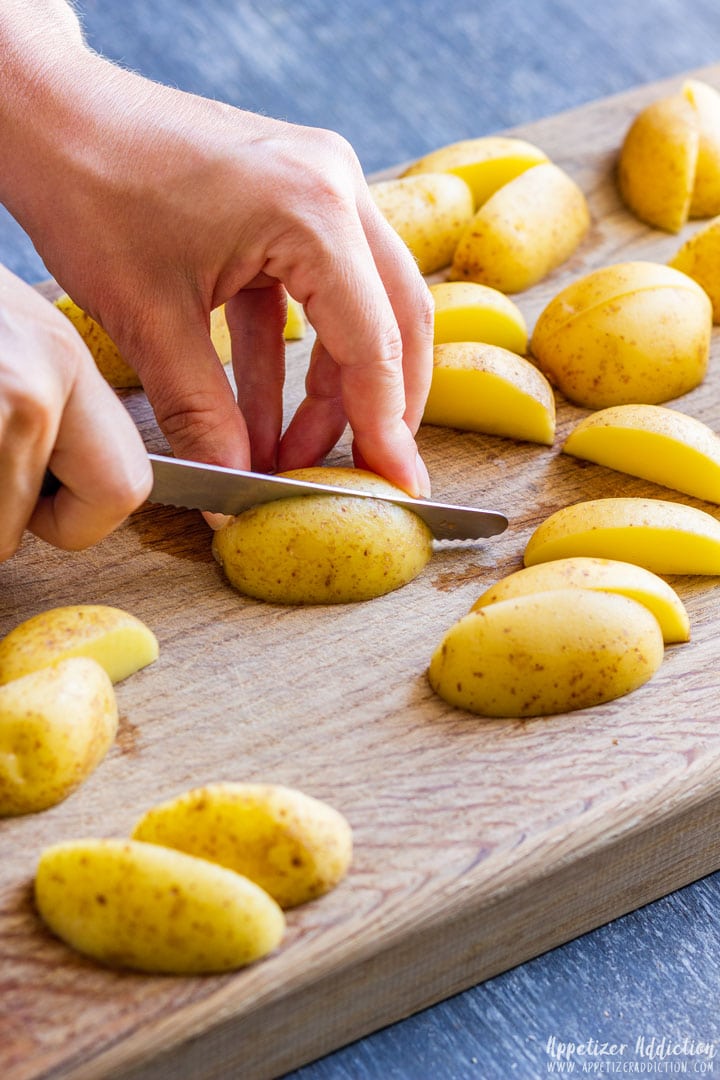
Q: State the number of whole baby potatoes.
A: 0